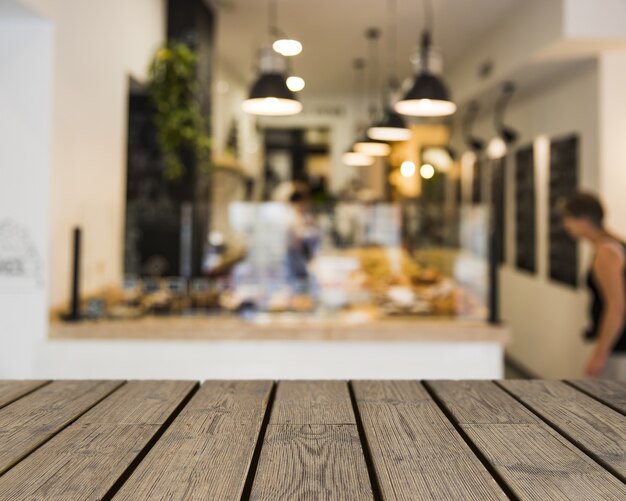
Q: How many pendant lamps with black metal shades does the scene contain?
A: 5